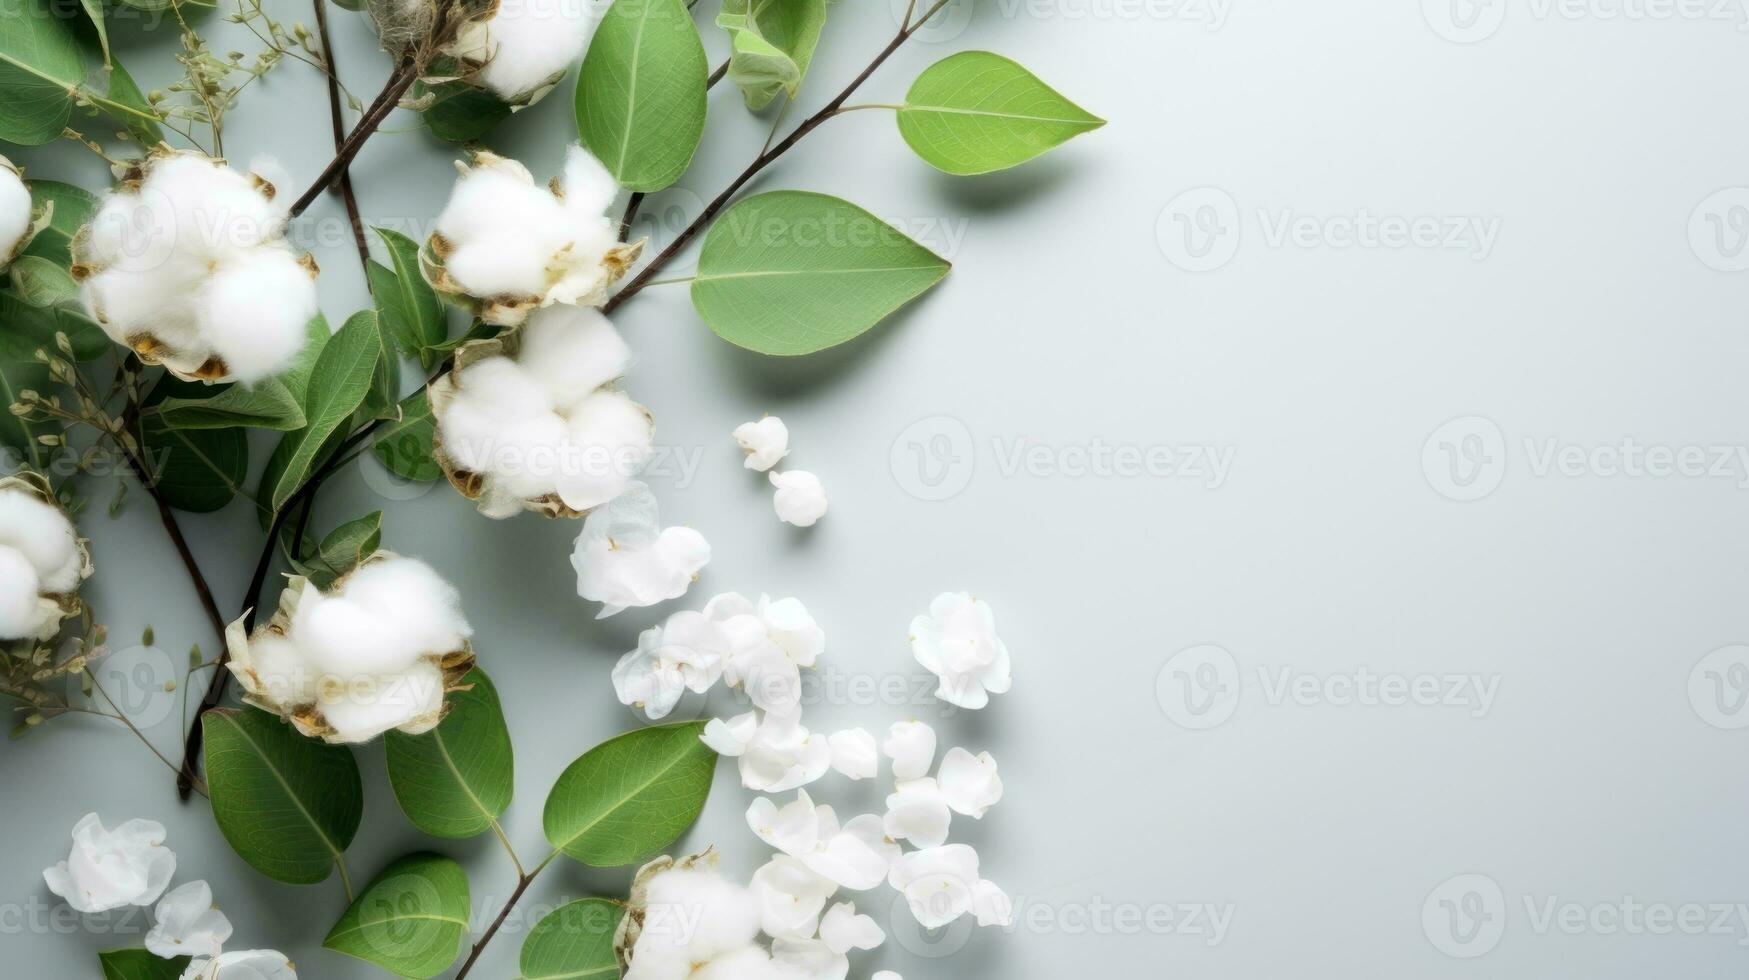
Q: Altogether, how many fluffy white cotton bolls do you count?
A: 8